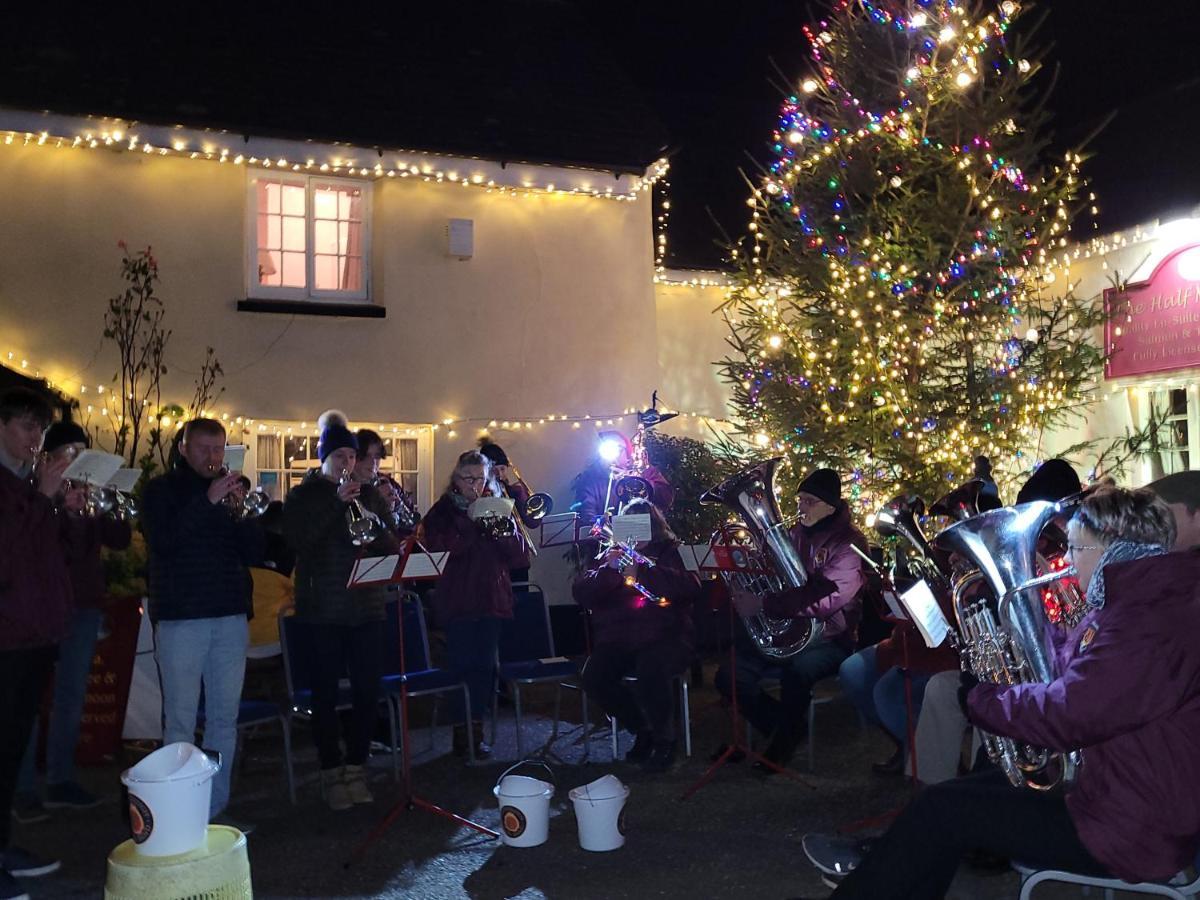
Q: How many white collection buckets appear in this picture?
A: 3